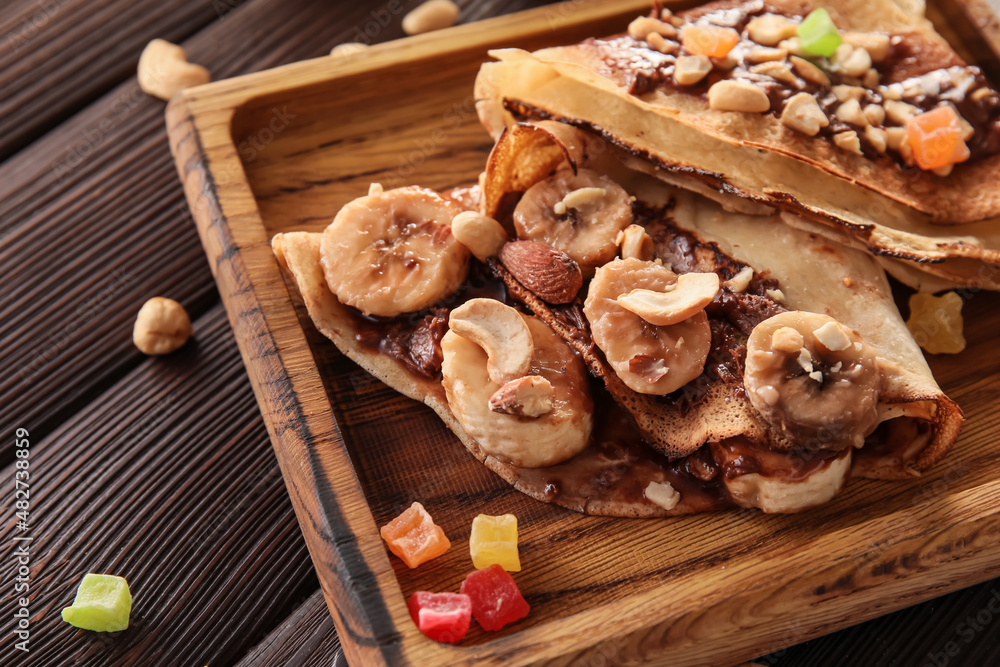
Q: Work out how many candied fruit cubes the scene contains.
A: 9